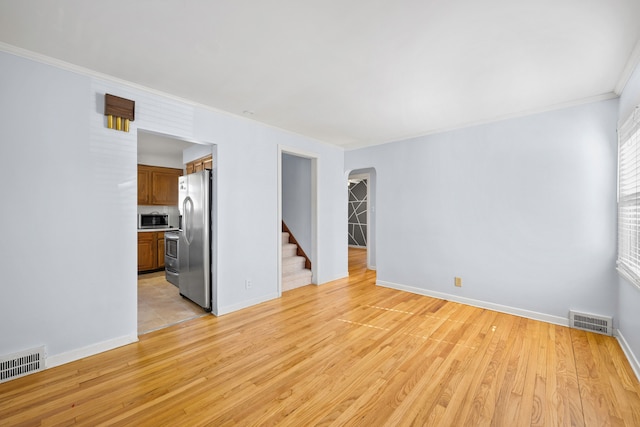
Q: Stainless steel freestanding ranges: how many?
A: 1